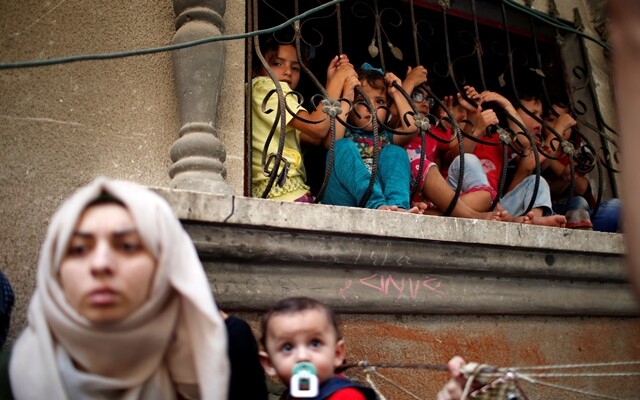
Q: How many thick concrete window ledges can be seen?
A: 1